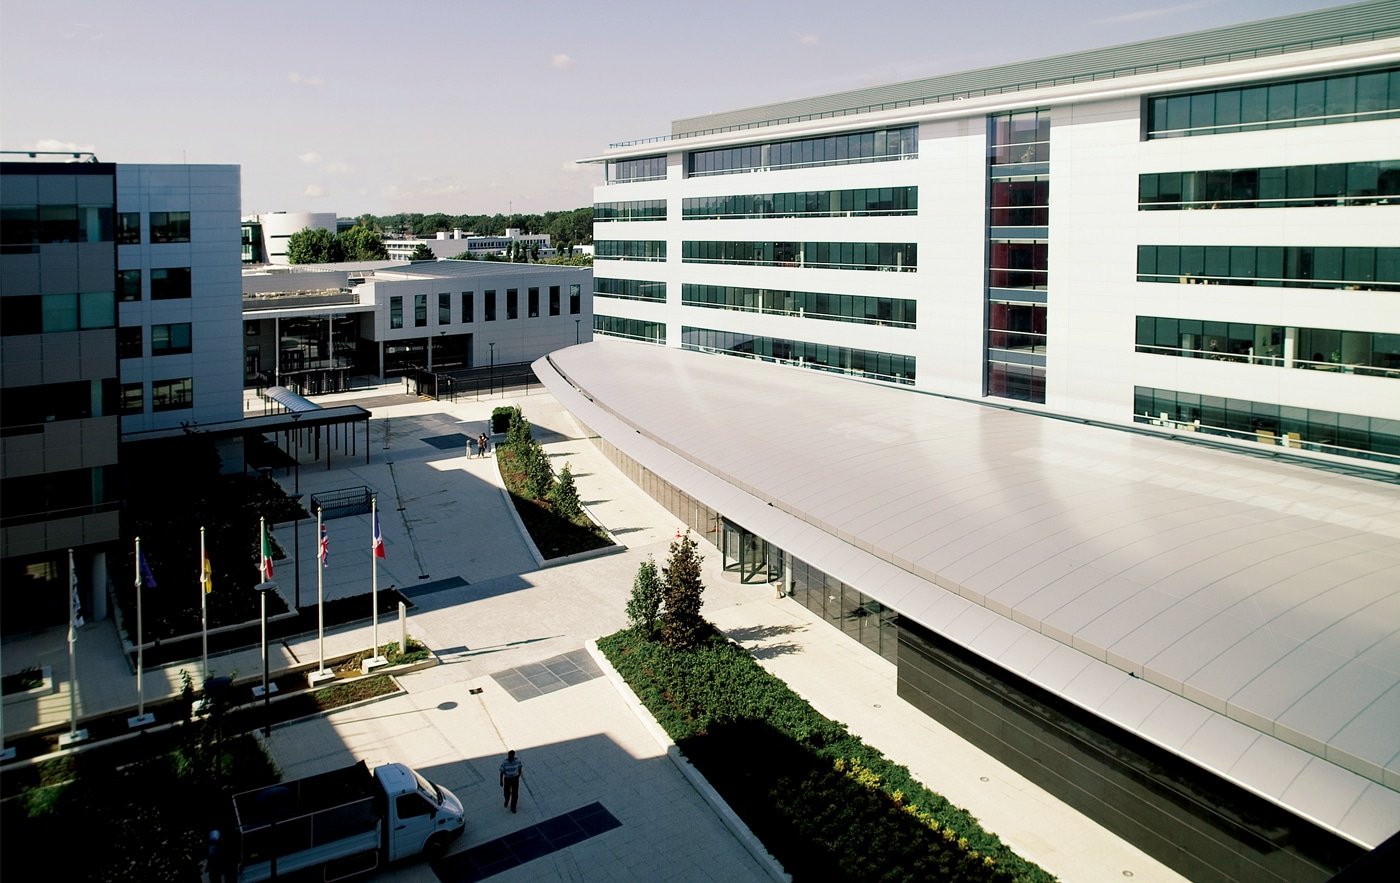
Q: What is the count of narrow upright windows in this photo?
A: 9